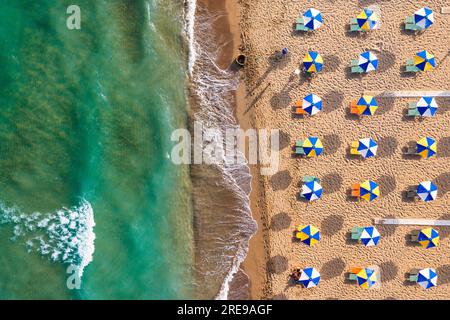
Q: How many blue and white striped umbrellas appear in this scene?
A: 11